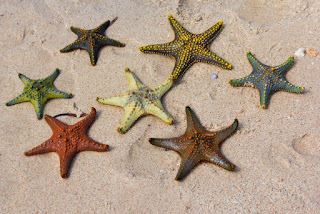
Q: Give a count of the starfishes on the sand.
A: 7